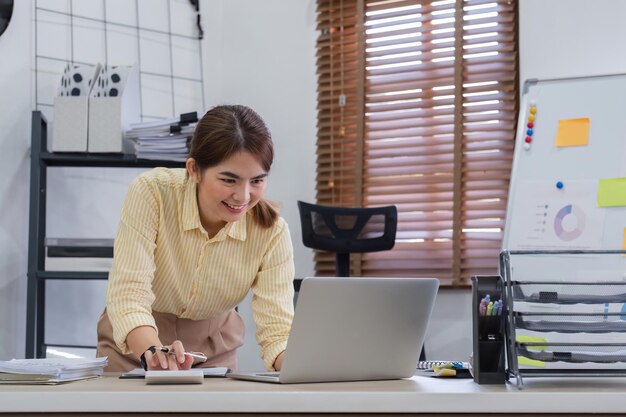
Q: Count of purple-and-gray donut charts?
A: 1